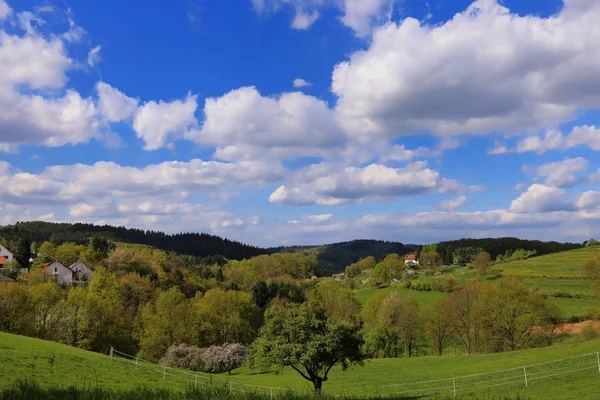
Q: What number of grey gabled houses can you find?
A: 2